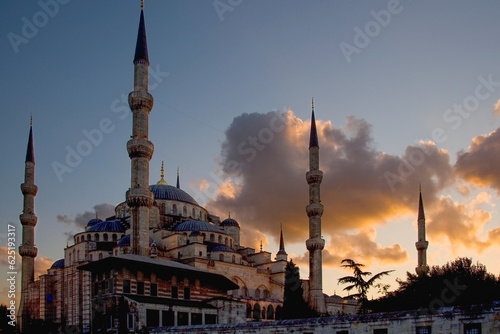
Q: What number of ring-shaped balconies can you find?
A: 11